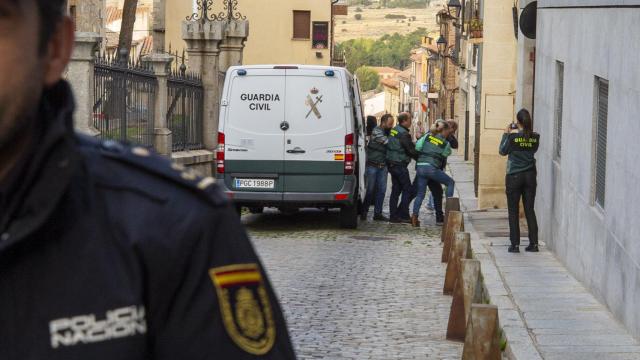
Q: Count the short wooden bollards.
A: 5